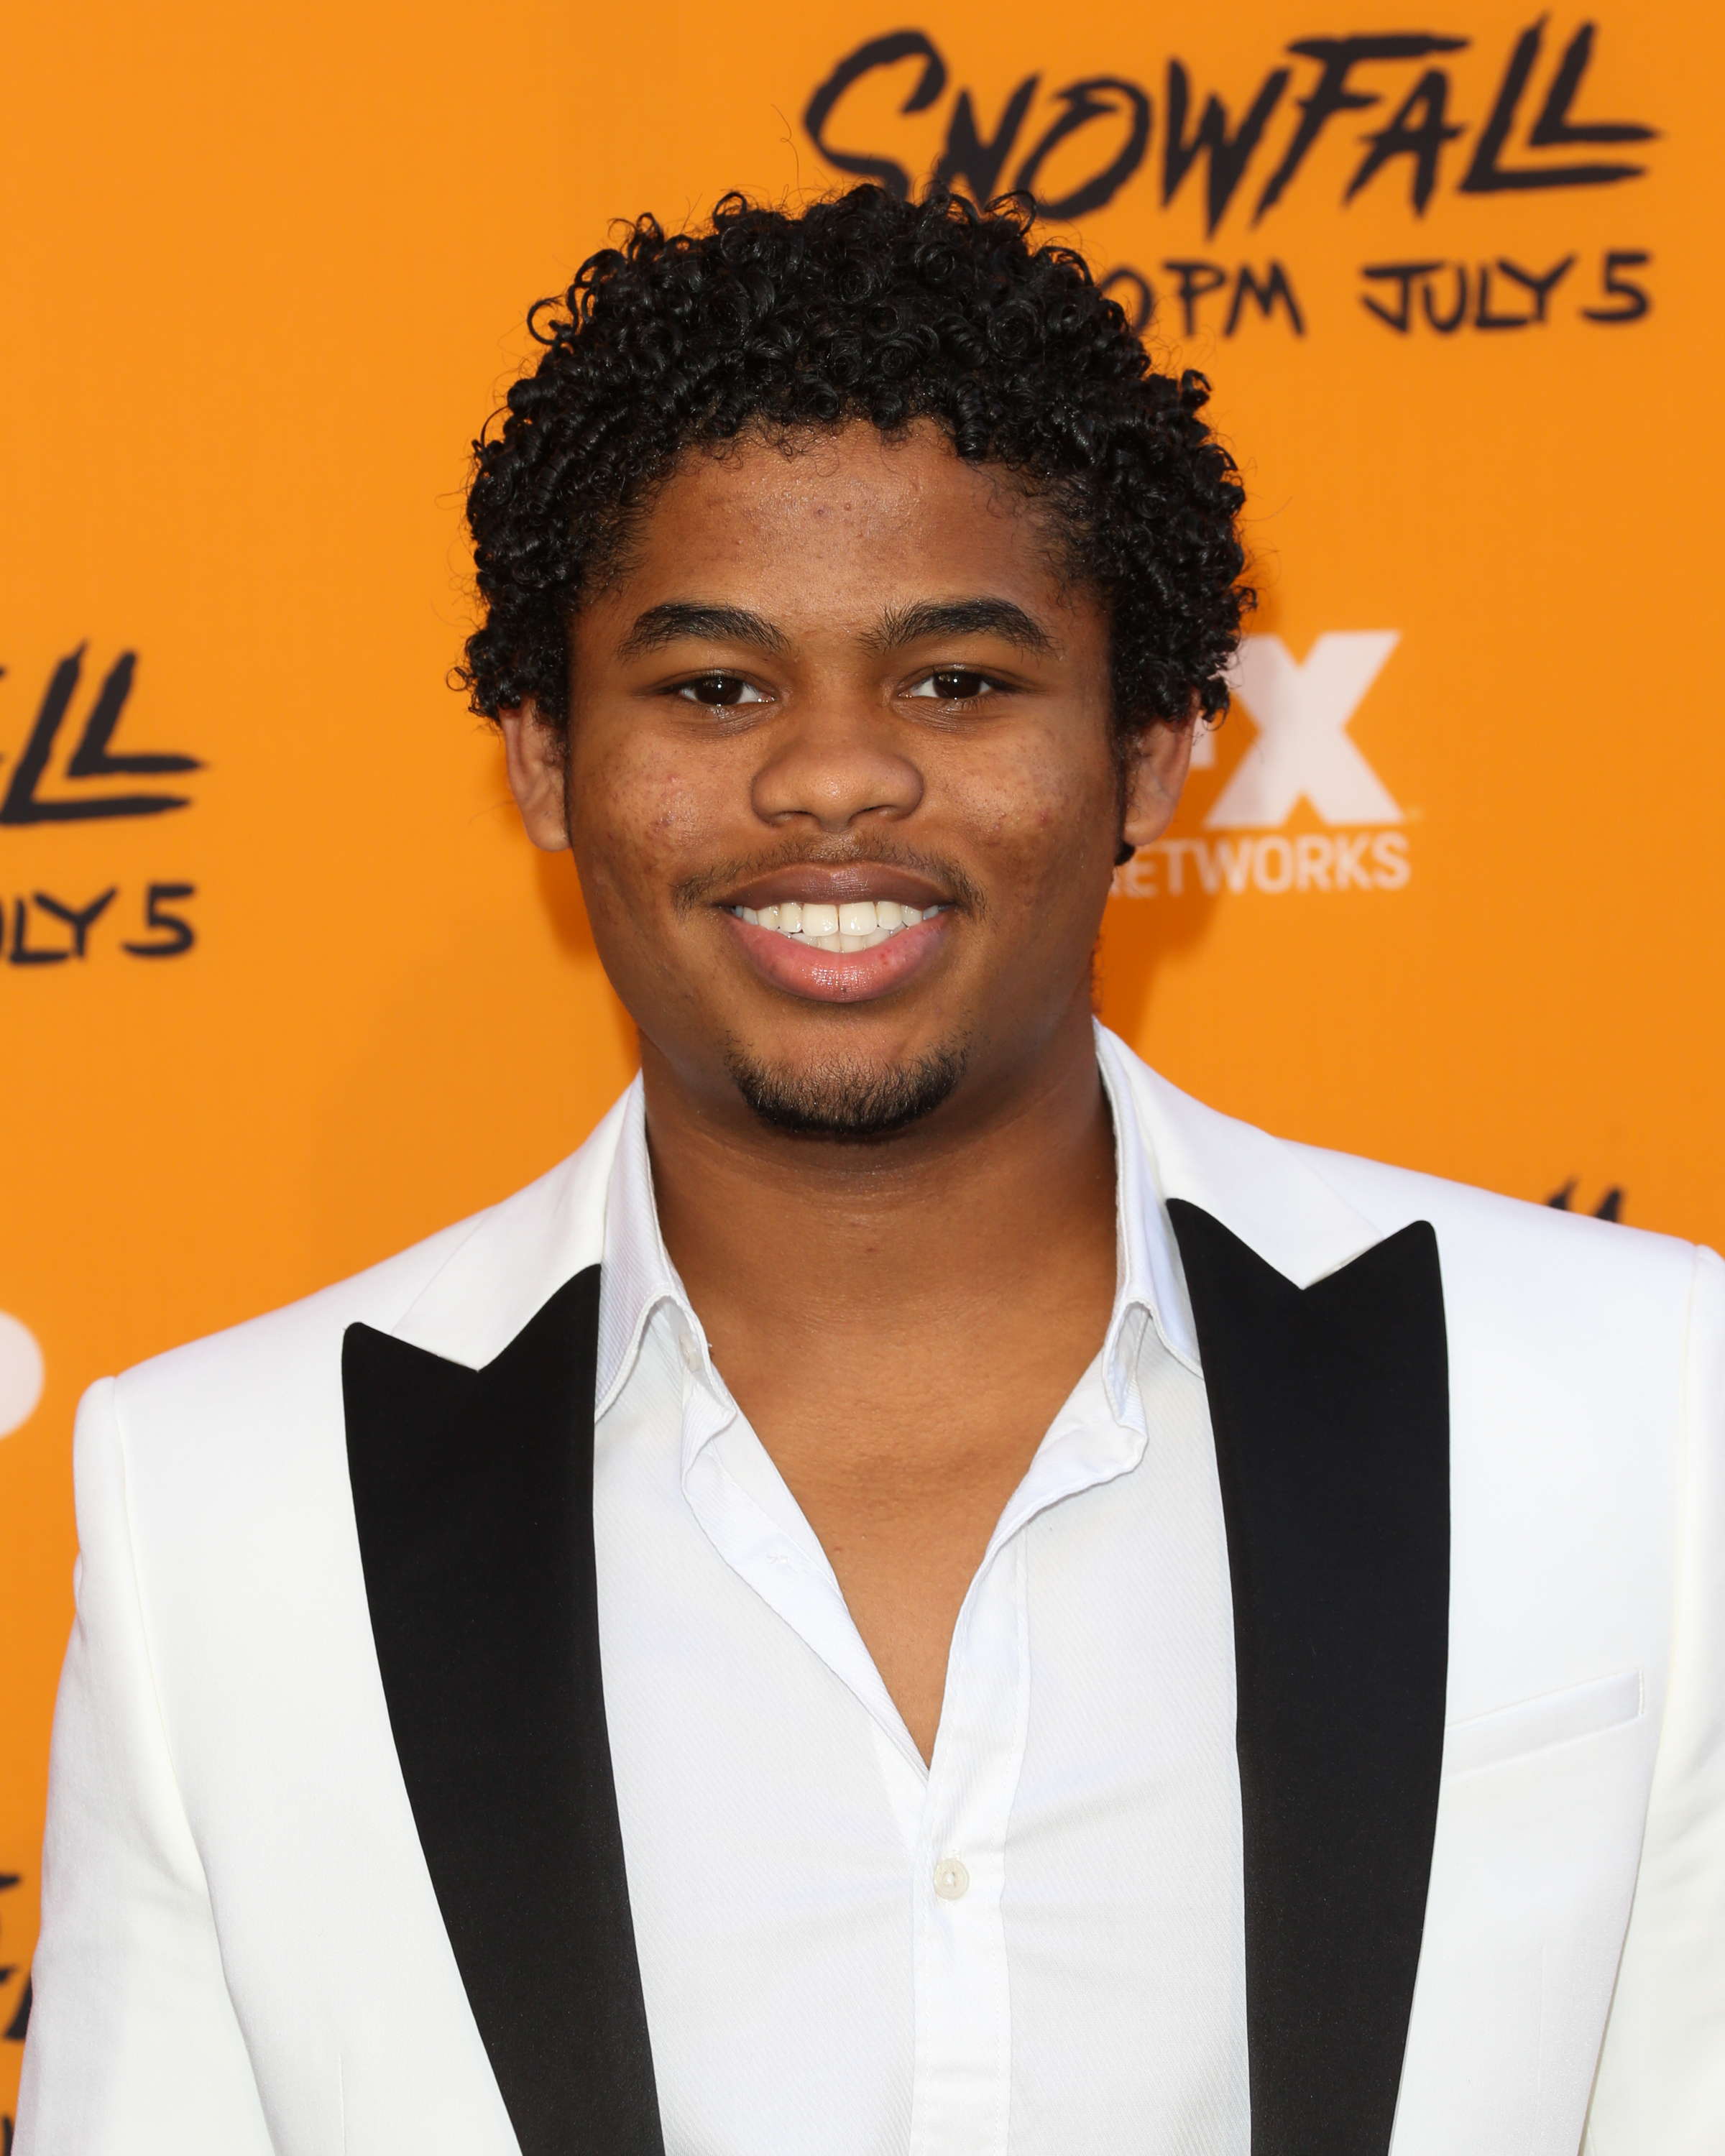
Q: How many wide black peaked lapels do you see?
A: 2